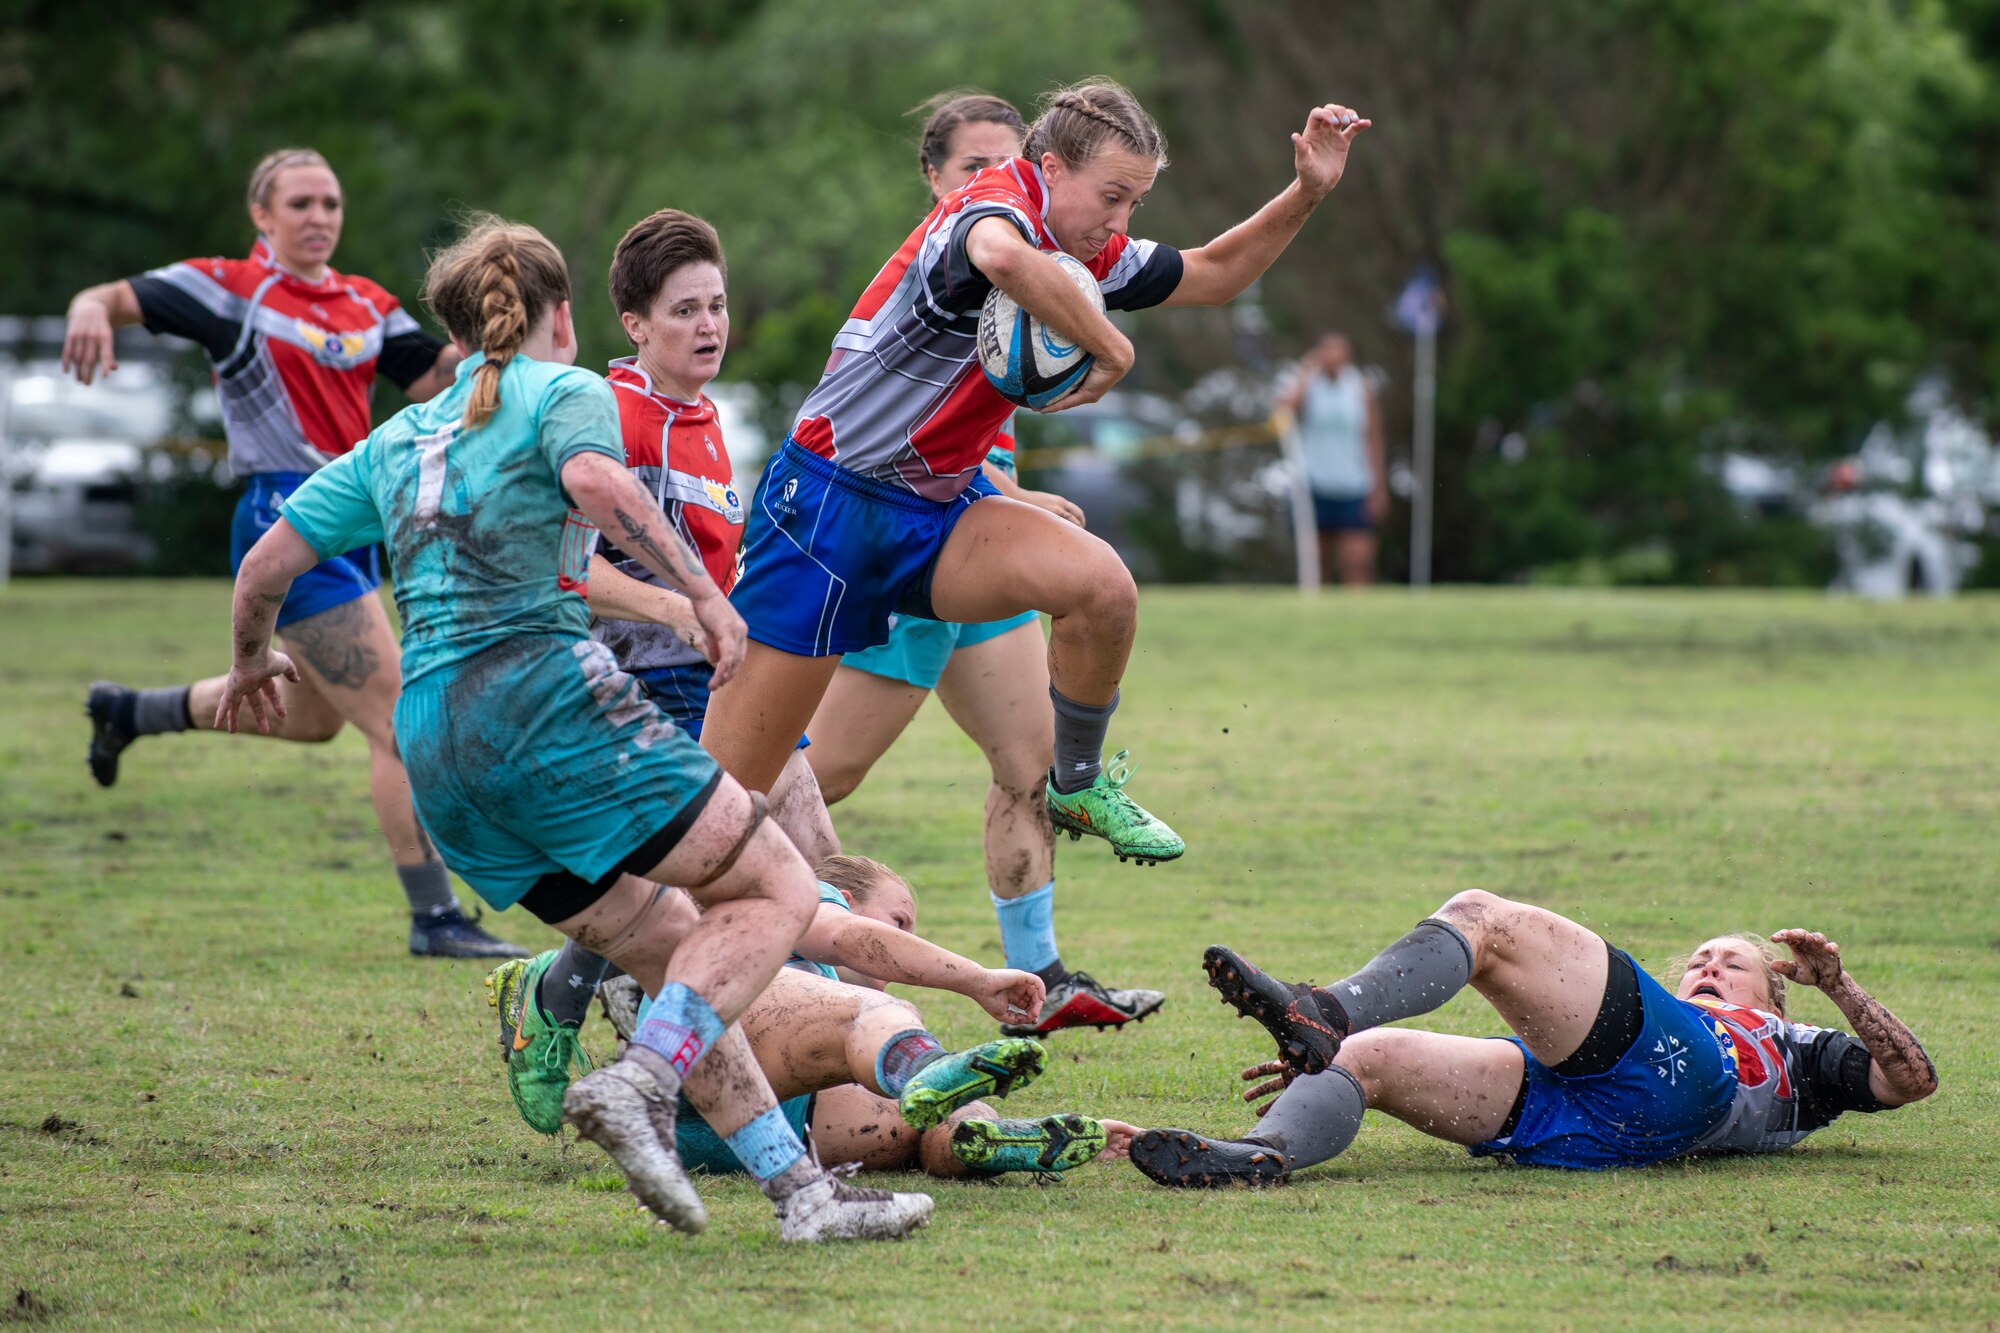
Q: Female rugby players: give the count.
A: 7